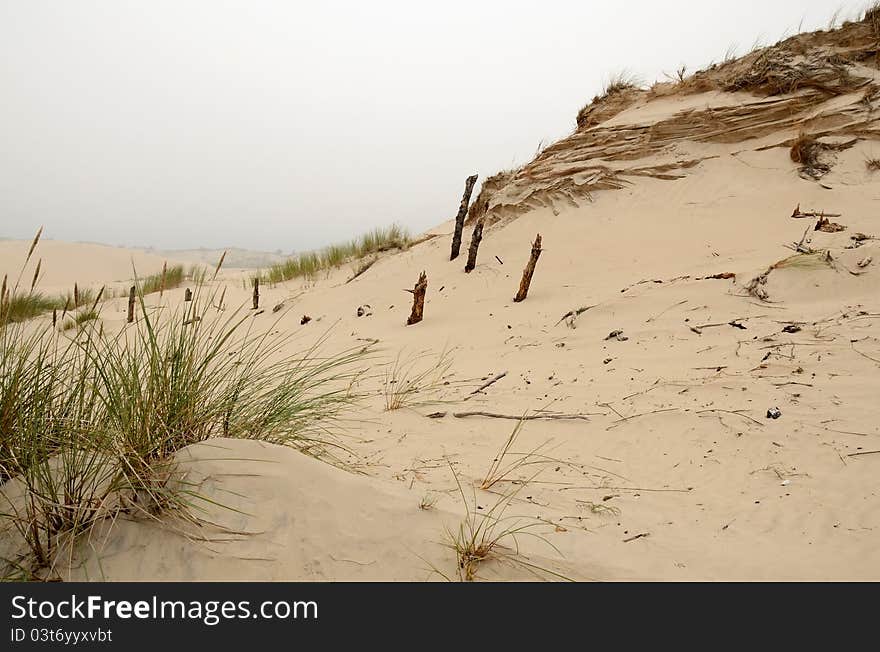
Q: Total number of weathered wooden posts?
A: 7